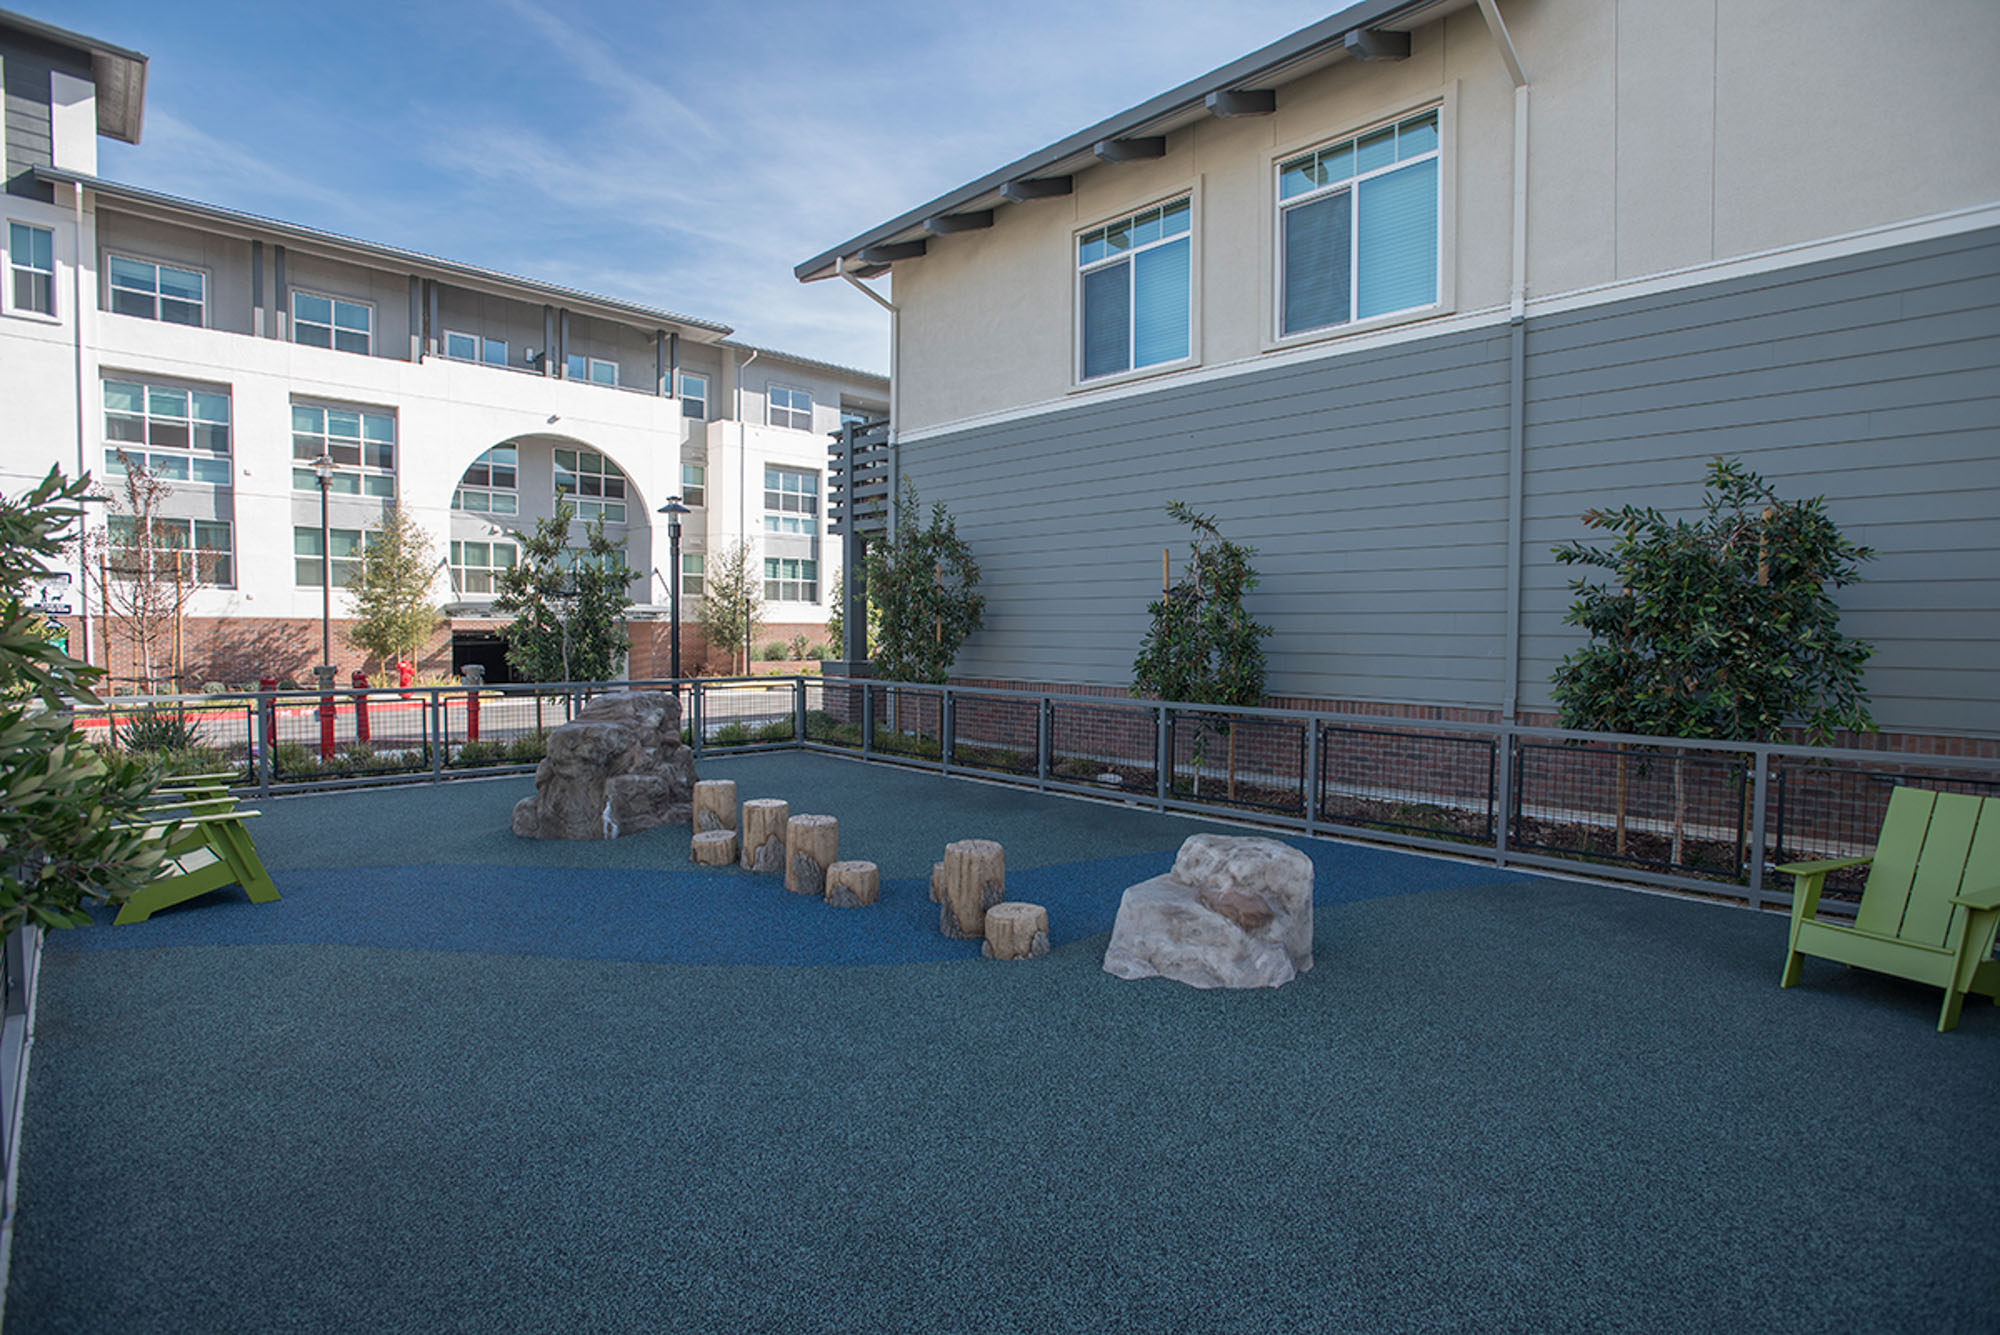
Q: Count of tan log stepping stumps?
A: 8